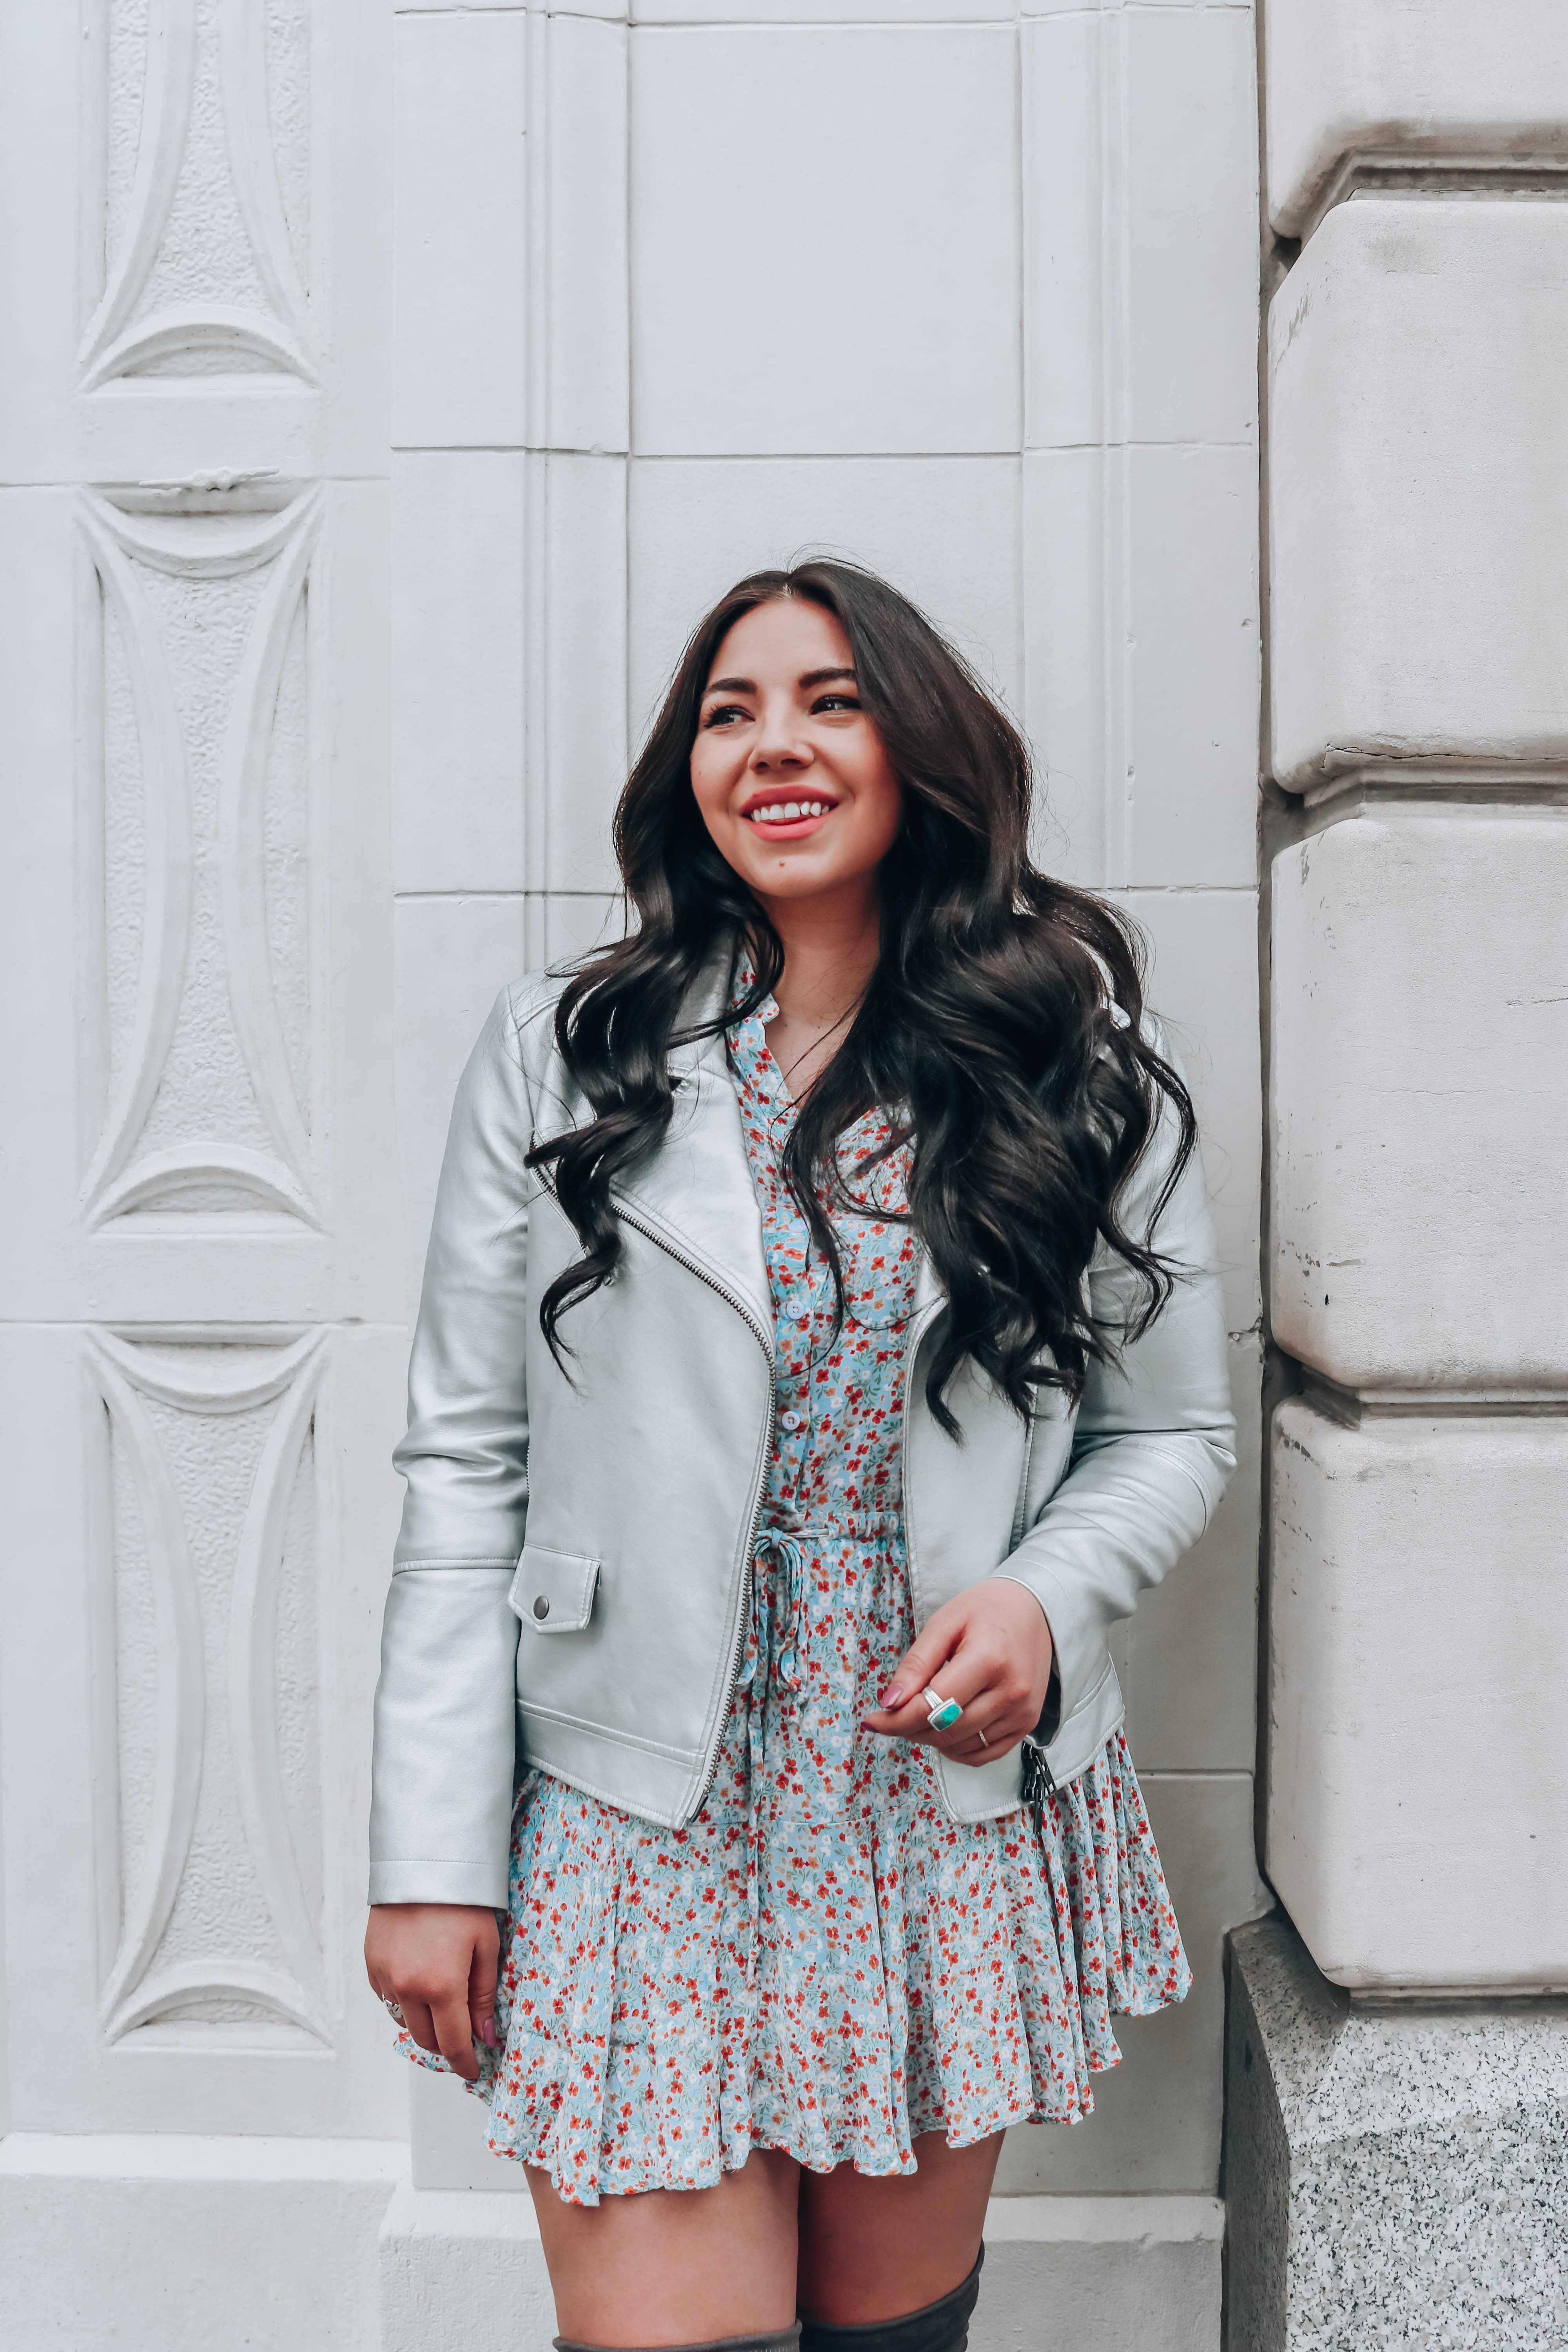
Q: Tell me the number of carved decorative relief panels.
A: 3